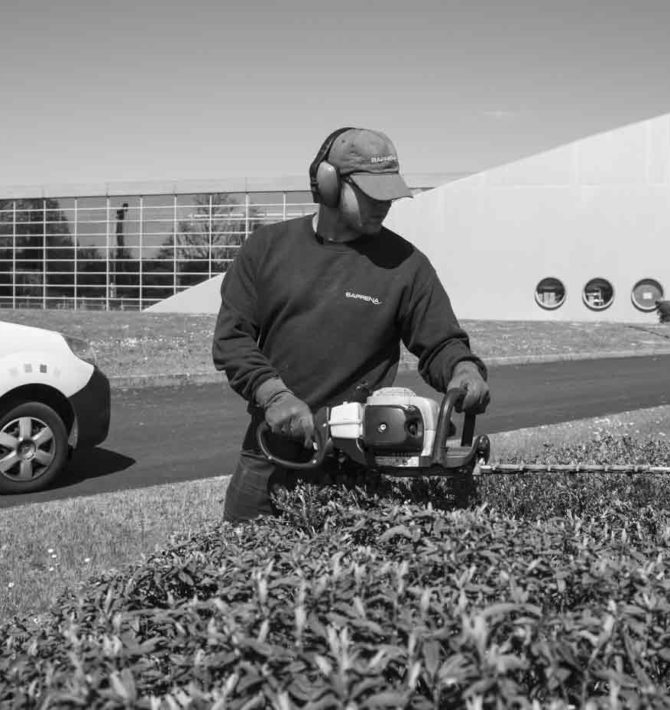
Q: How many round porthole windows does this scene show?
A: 3